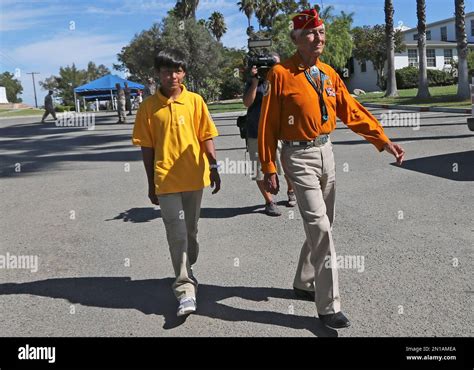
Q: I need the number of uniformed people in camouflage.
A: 3